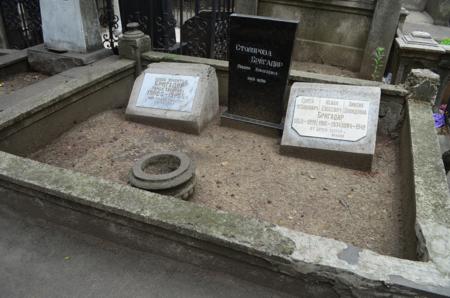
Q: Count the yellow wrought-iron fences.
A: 0